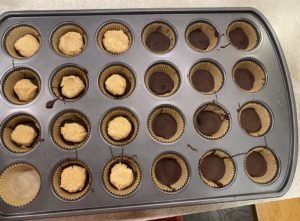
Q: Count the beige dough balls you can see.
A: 11